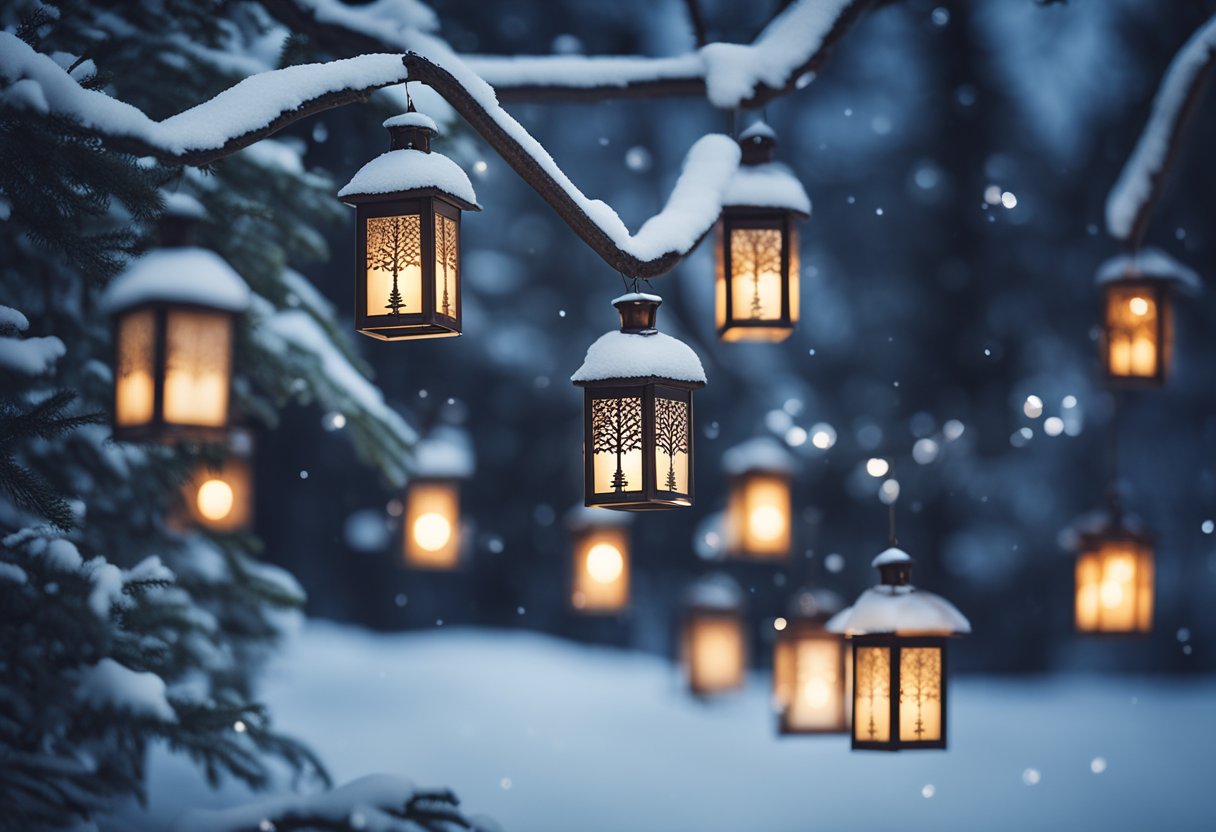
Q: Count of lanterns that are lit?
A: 13